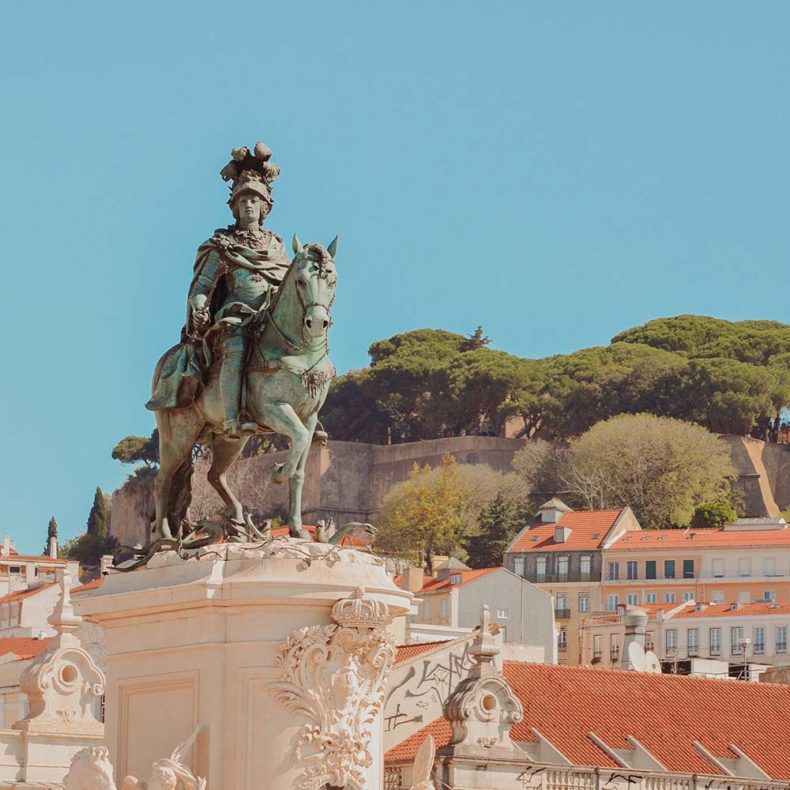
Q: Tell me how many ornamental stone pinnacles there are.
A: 2